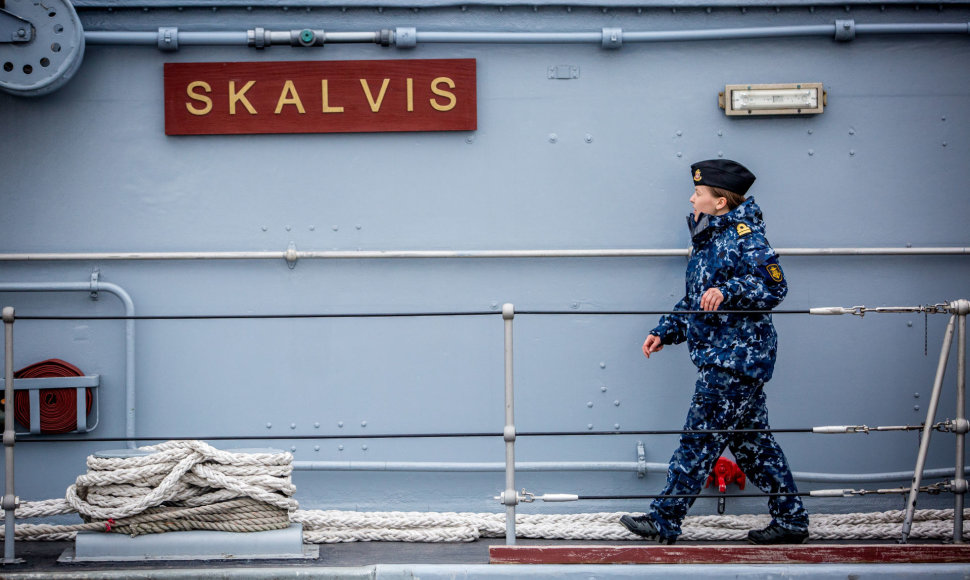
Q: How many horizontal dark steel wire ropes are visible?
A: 3